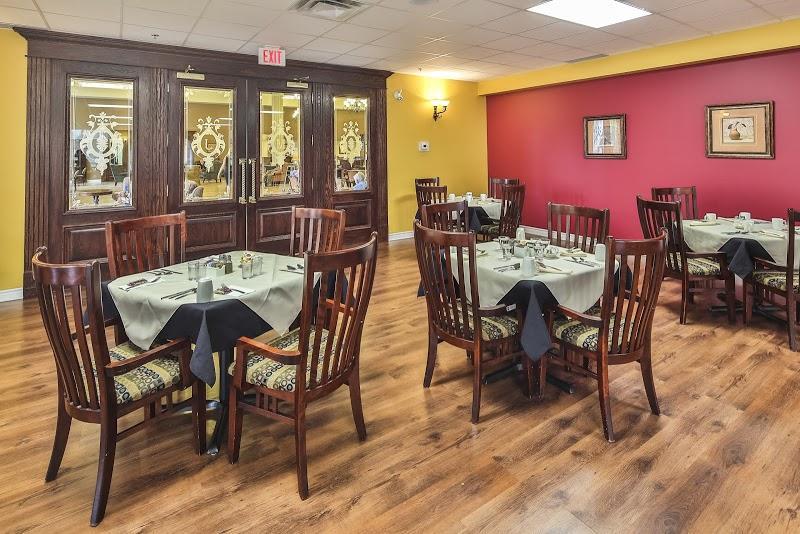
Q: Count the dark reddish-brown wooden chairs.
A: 15